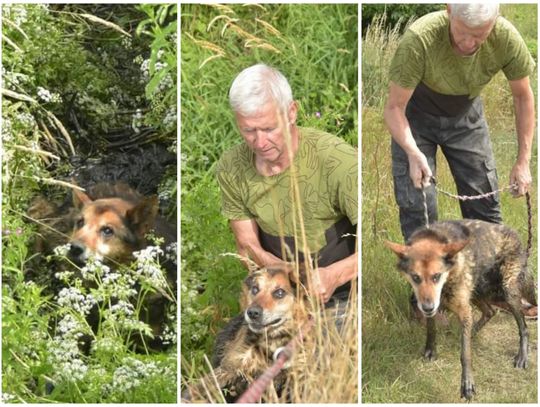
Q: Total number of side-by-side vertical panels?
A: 3